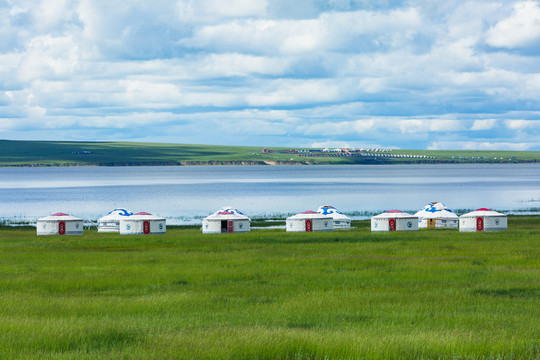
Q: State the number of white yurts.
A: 9